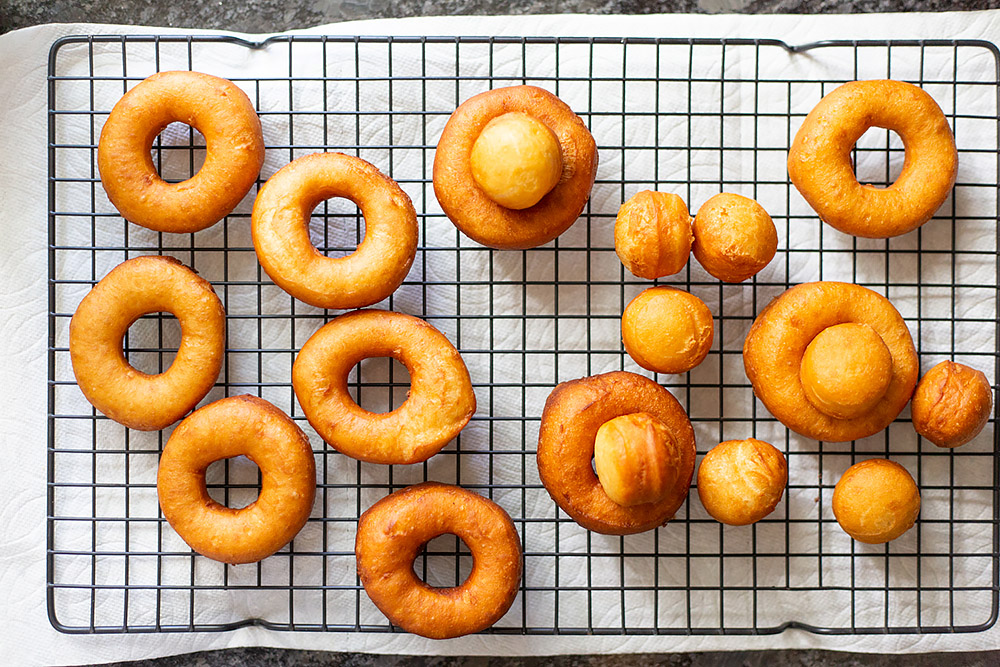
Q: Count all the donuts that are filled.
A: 3